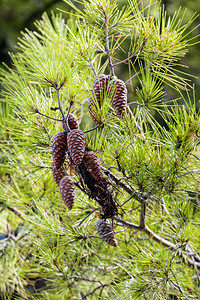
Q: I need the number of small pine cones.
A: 10